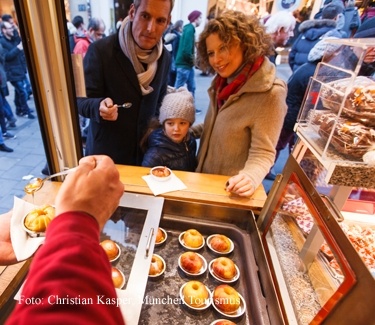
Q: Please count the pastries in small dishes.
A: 13